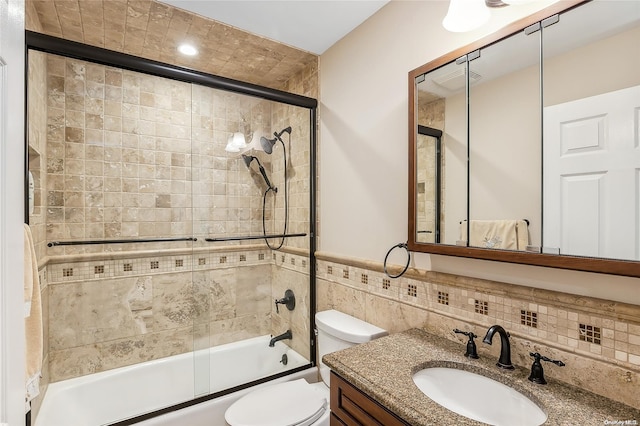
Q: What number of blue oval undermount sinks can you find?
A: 0